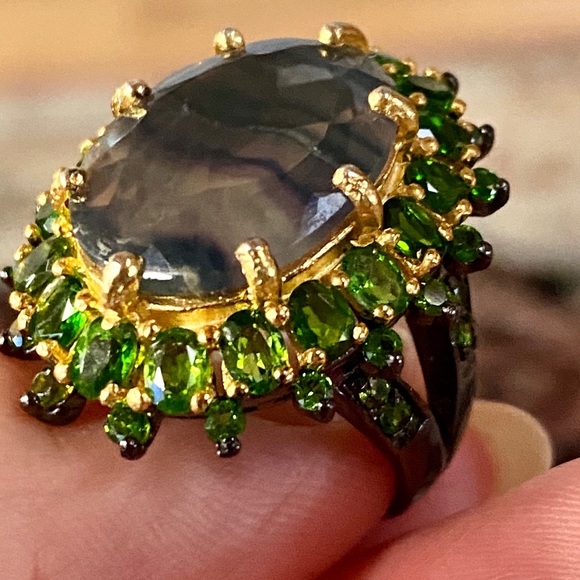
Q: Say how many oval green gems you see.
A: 13